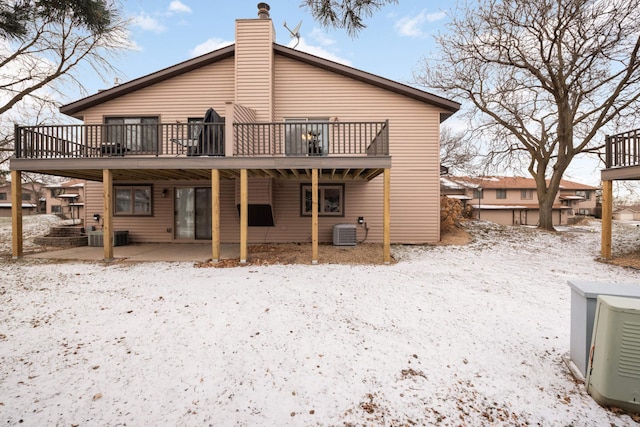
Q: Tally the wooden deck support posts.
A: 7